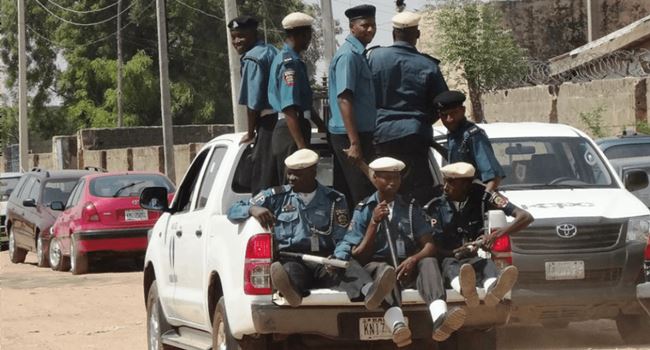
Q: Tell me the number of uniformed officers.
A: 8